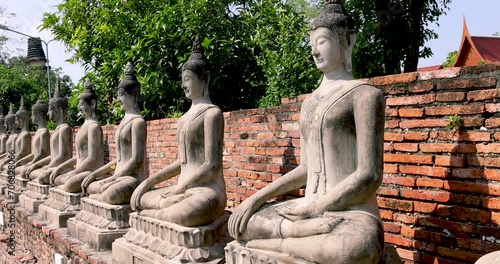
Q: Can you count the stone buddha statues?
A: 9